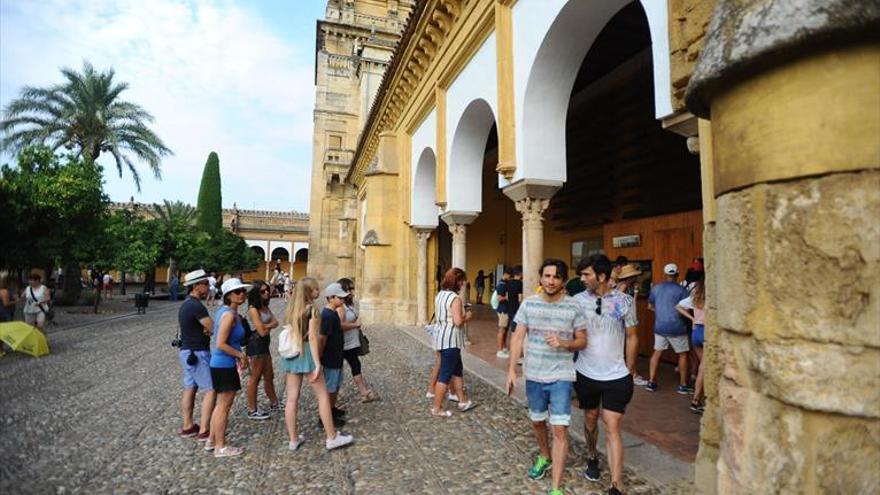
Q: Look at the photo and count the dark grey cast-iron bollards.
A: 0